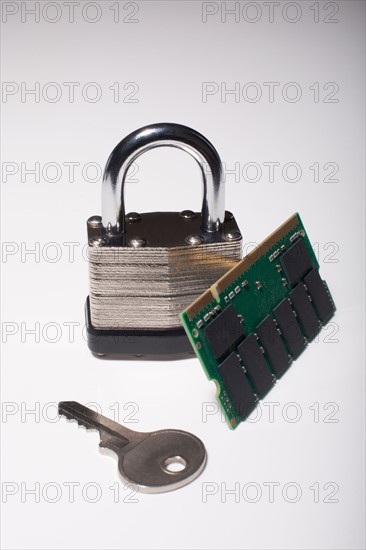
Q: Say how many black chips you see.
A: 8